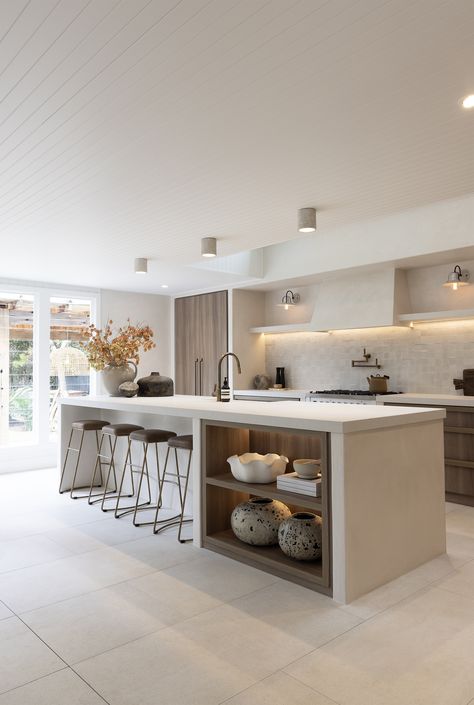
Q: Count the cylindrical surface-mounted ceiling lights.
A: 3